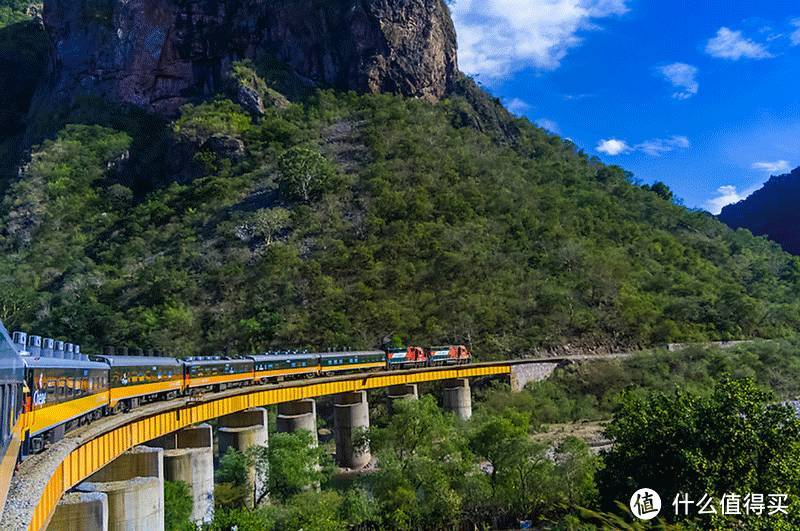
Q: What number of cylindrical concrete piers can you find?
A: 8